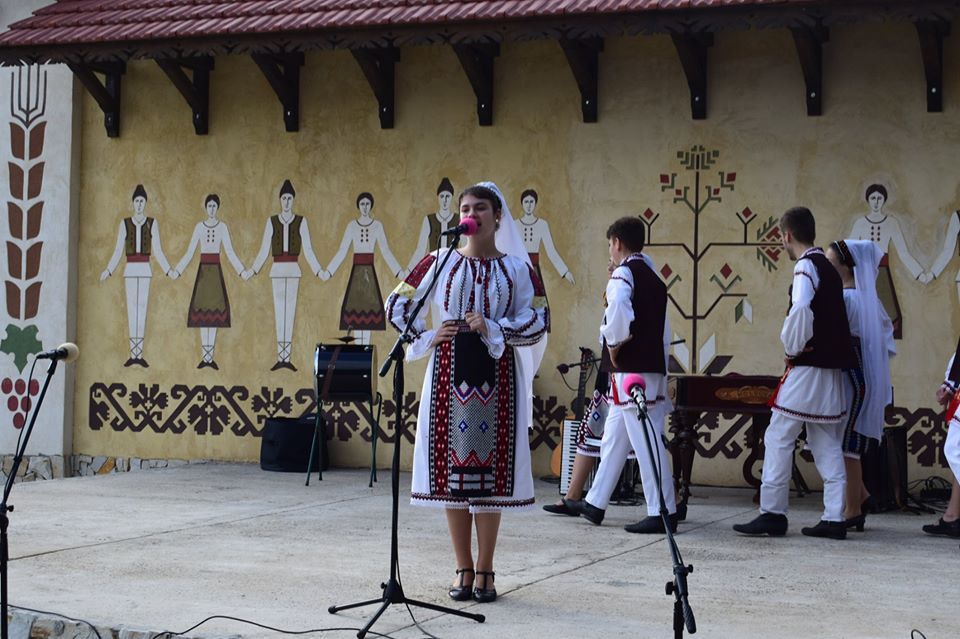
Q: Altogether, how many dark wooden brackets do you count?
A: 9